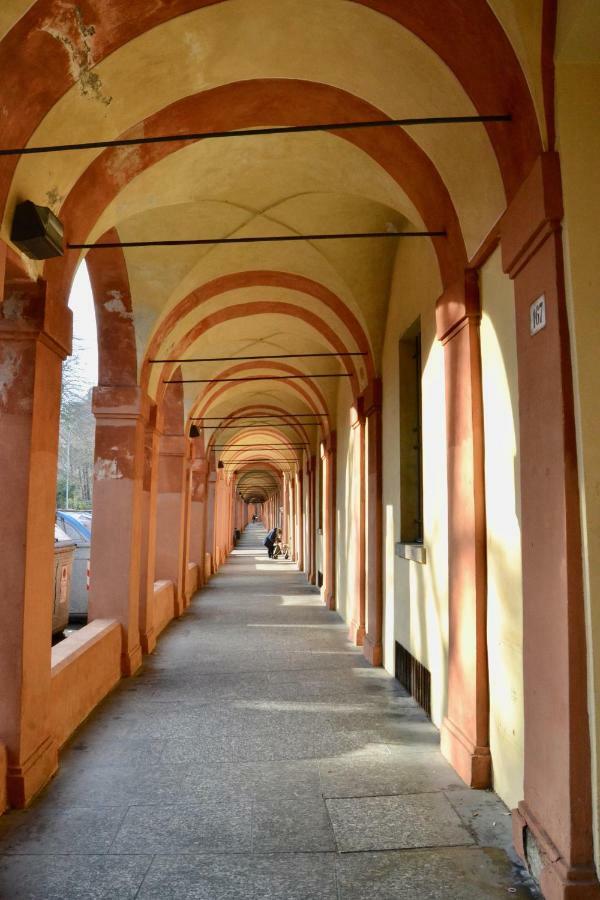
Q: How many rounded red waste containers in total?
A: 0